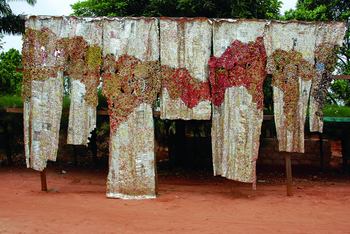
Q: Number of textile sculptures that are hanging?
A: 7